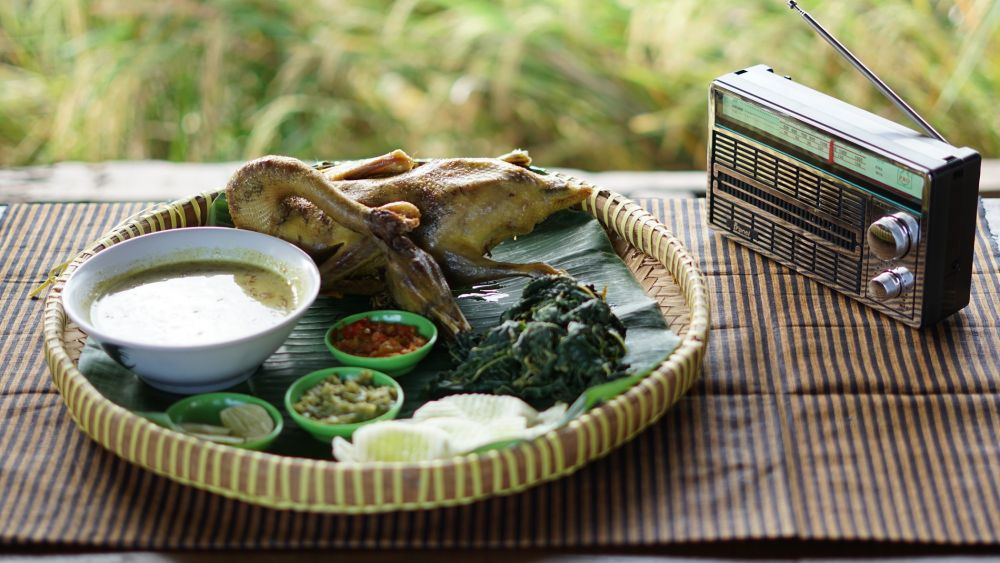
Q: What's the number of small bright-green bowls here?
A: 3